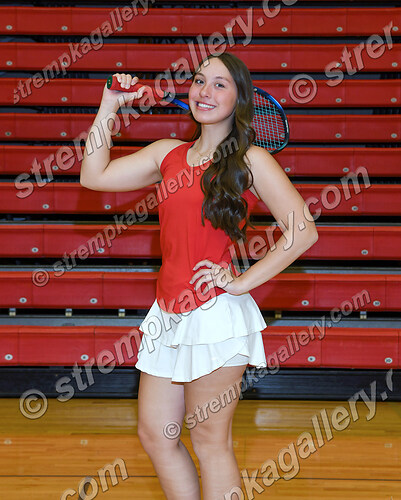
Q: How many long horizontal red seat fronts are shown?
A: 9